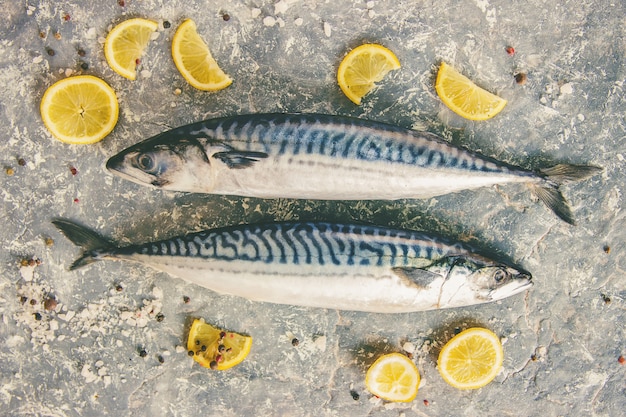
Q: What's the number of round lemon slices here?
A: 3